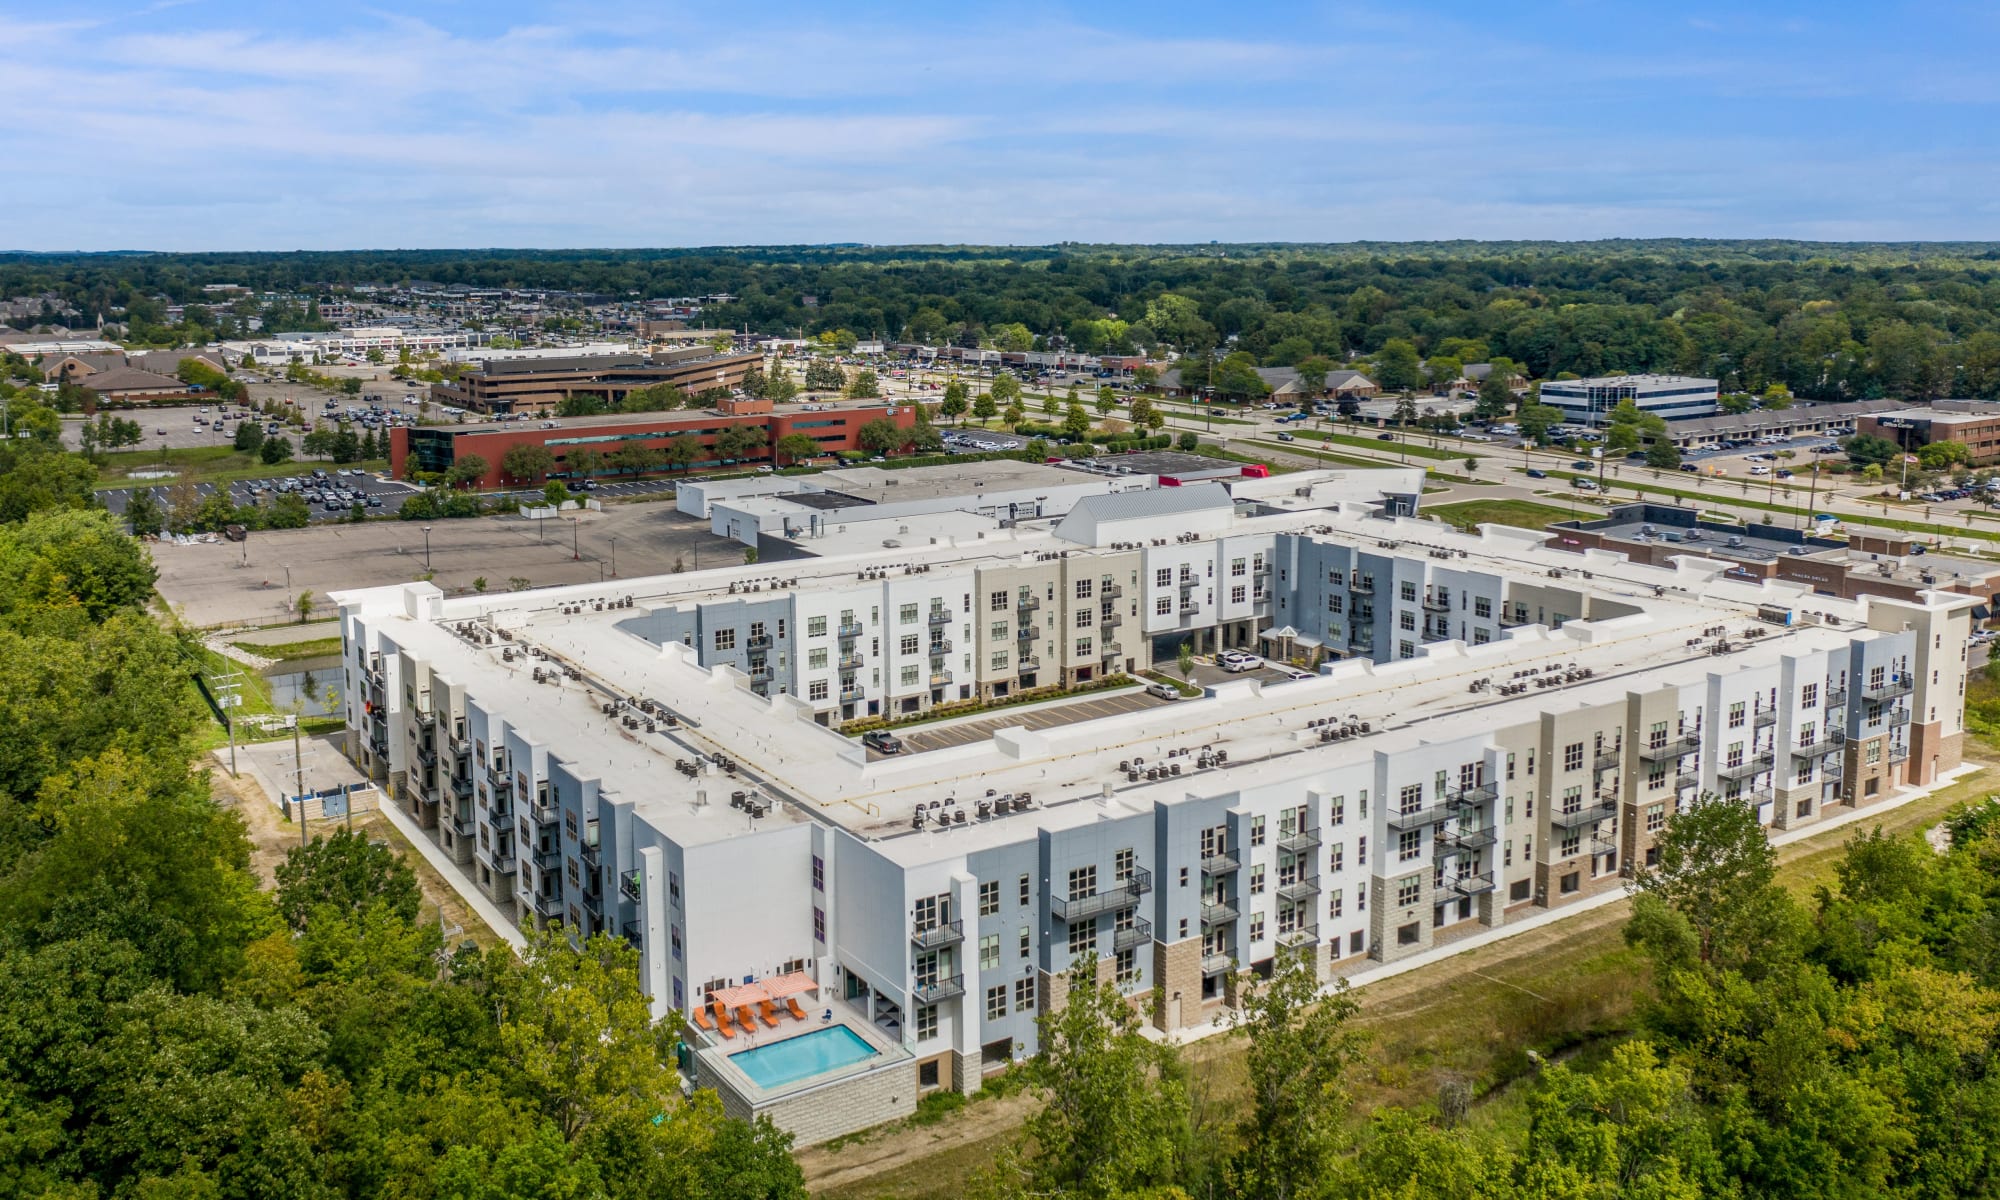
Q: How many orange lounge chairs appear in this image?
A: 8